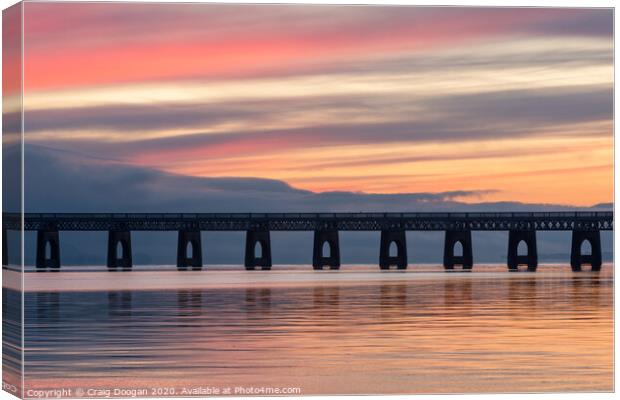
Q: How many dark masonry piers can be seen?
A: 9